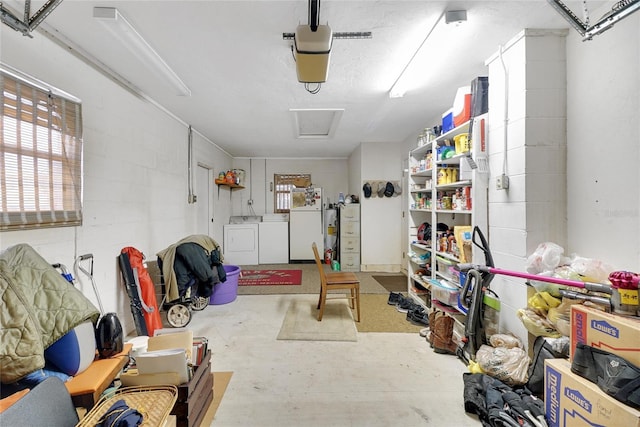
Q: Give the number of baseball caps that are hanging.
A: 5